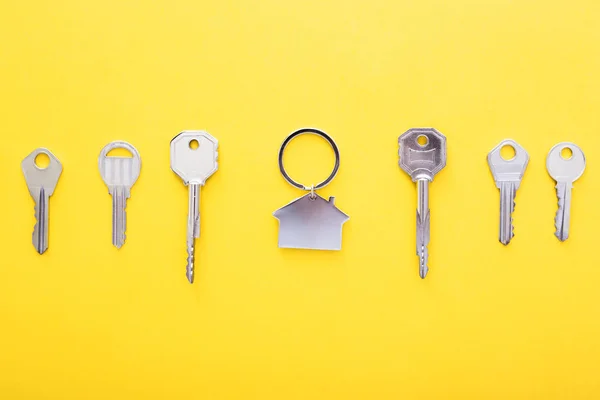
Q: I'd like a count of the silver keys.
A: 6